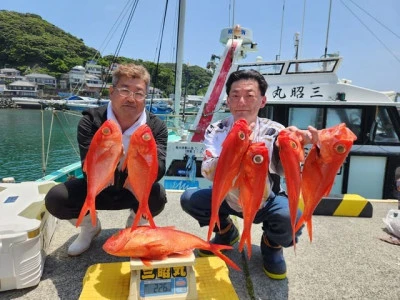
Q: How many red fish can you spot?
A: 7